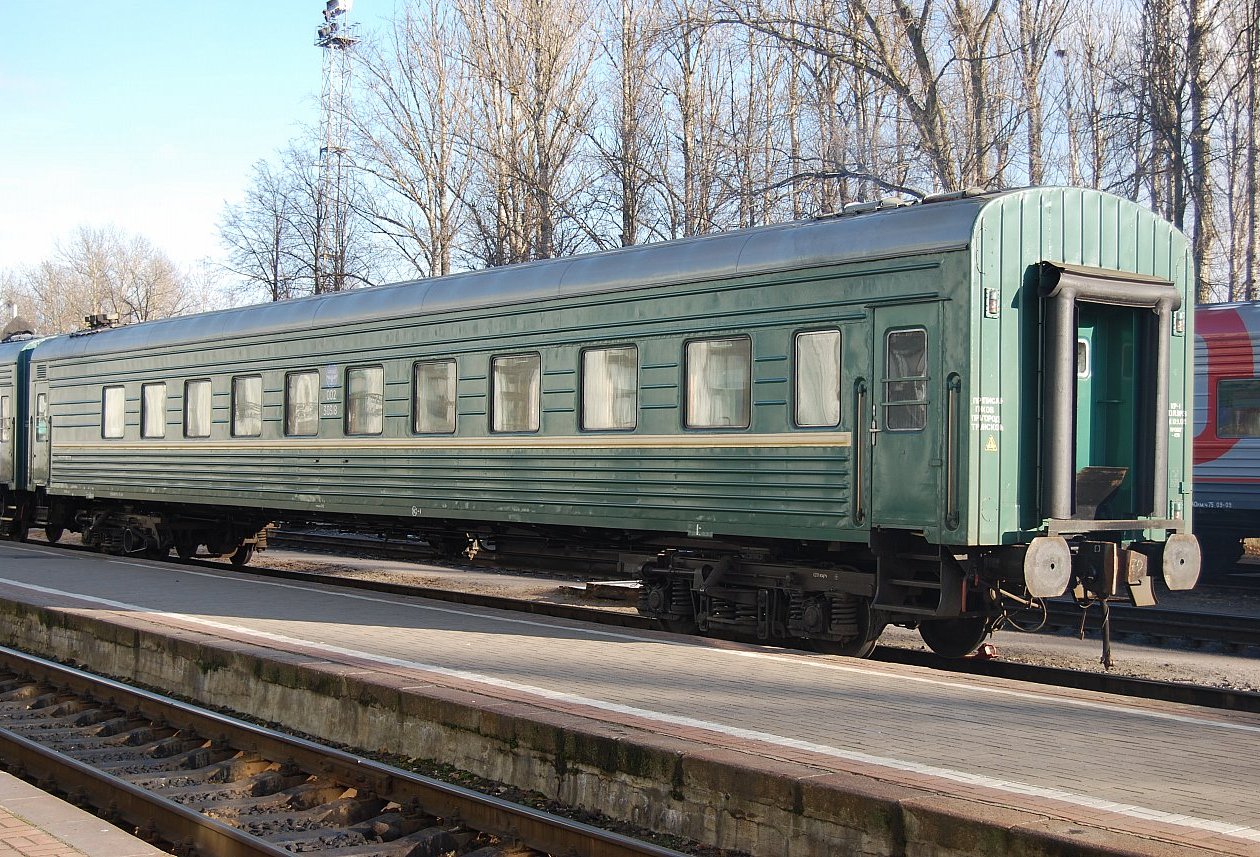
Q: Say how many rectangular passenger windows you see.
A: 11